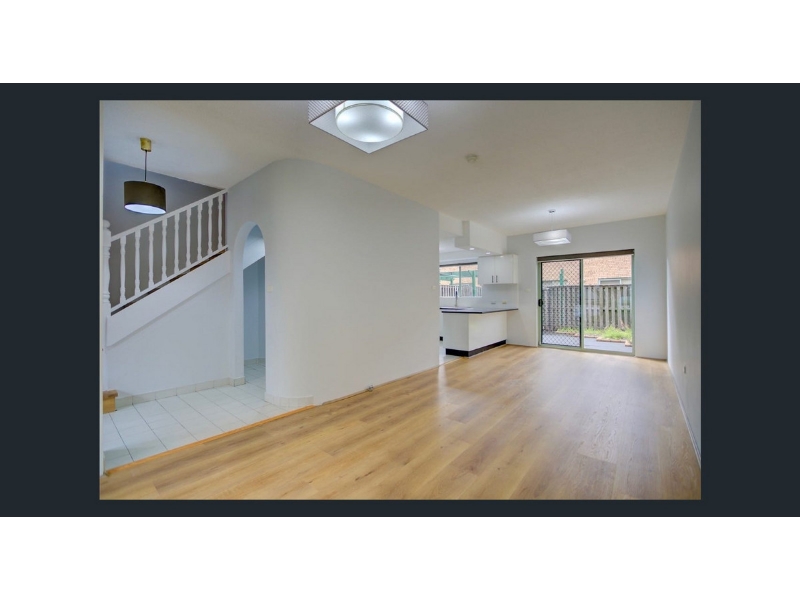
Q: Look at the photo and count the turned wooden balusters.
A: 9